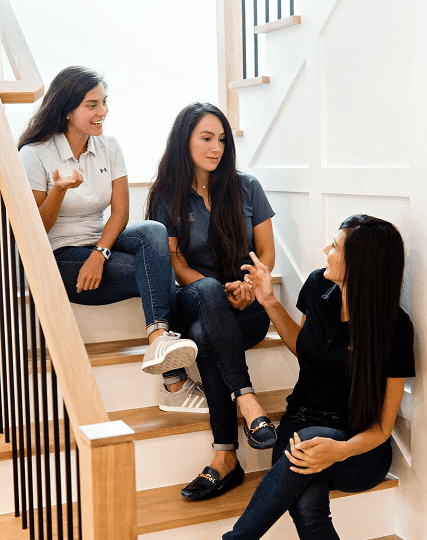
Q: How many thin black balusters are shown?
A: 15